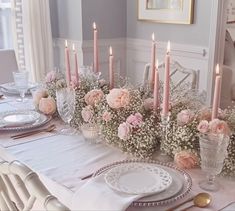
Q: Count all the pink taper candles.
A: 8